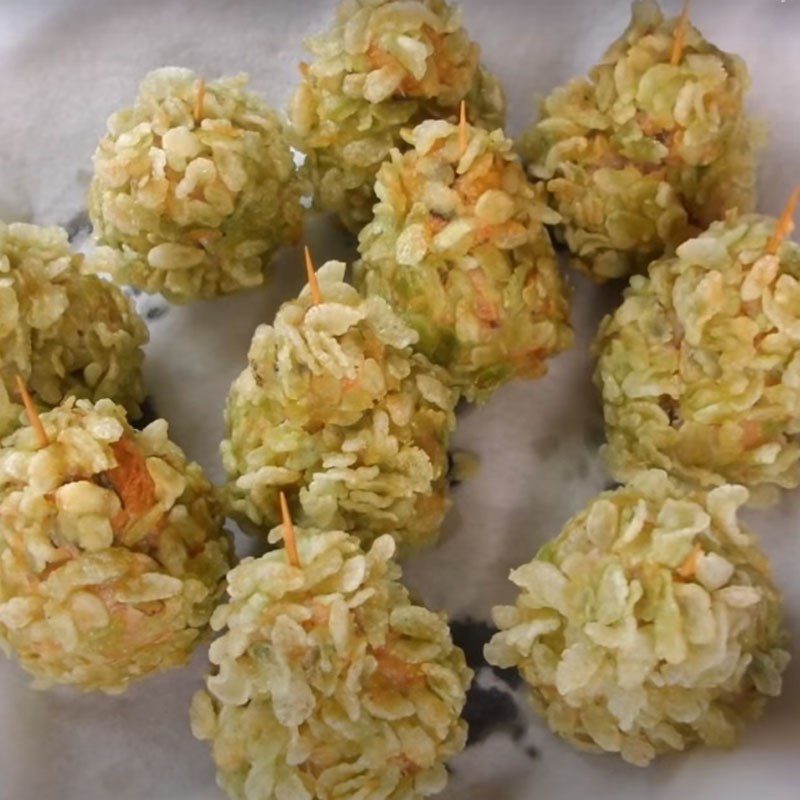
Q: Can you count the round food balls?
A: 10